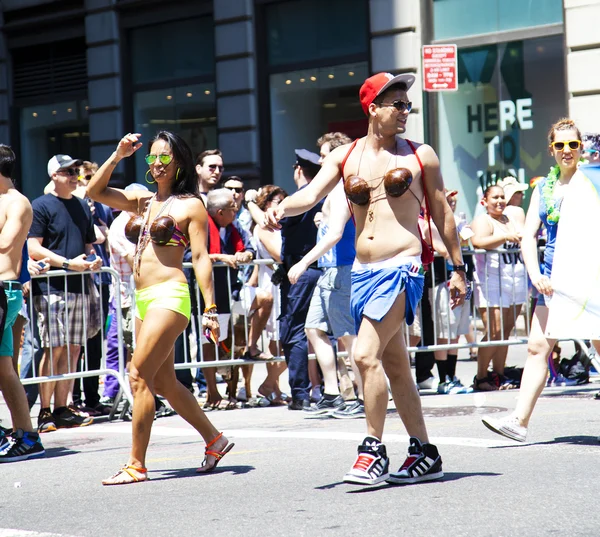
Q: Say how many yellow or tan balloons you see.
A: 0